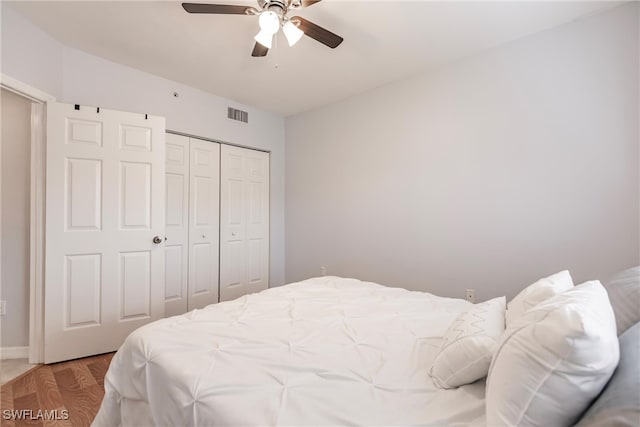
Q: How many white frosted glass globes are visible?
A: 3